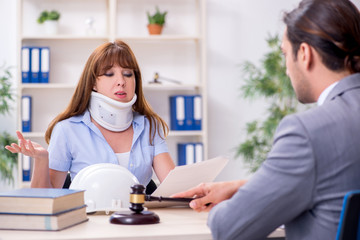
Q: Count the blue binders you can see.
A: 10